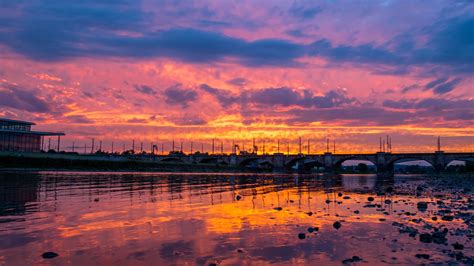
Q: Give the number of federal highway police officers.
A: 0